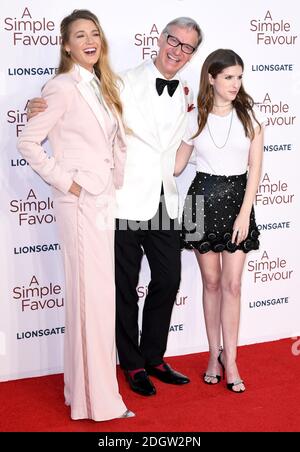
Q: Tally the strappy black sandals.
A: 2